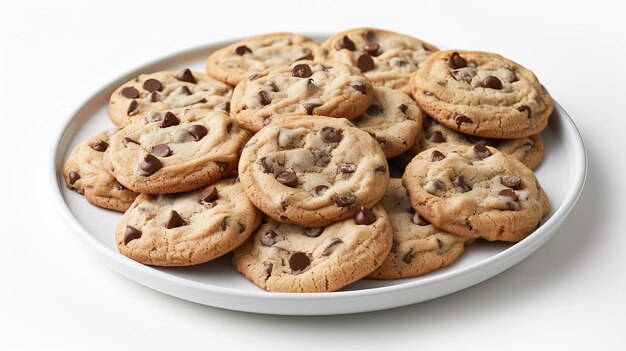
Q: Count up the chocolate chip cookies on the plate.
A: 14